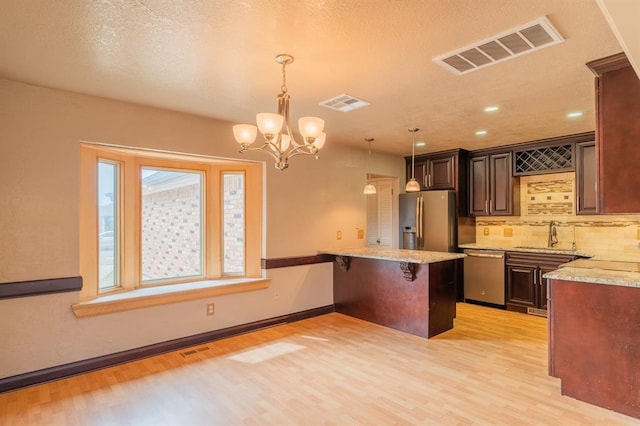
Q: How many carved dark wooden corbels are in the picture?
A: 2